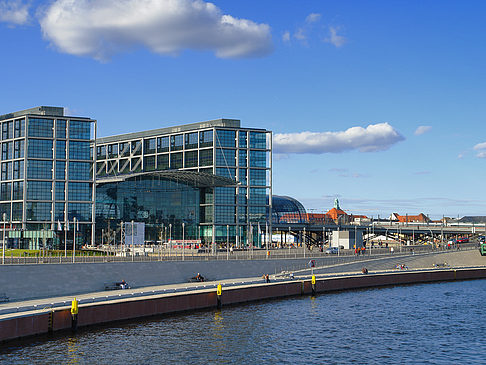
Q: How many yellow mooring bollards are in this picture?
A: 3